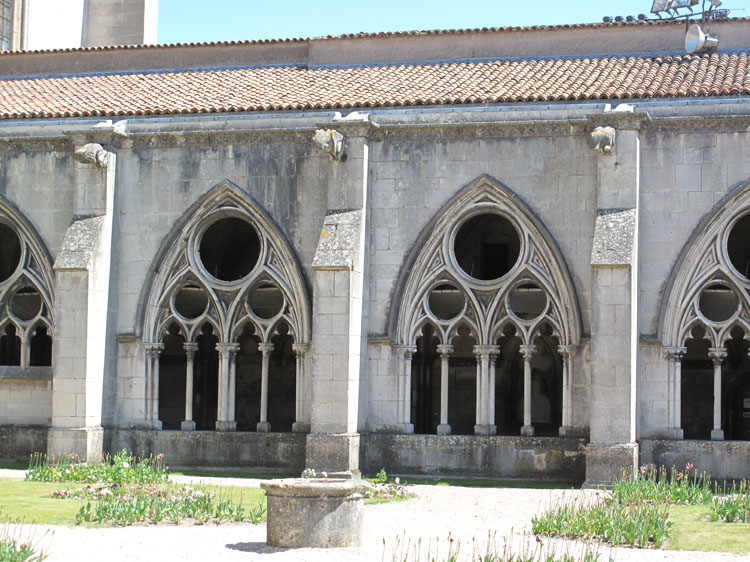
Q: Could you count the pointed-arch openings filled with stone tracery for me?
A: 4